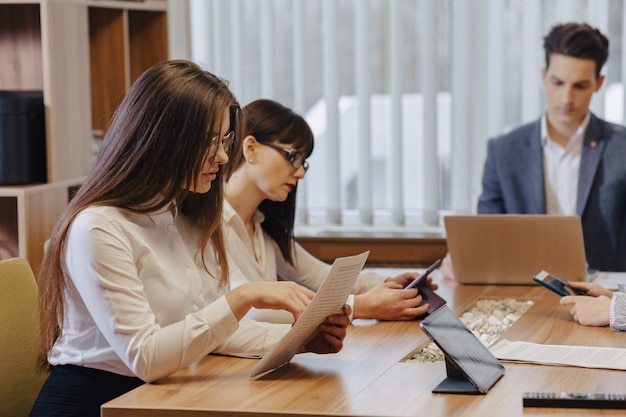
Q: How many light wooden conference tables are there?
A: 1